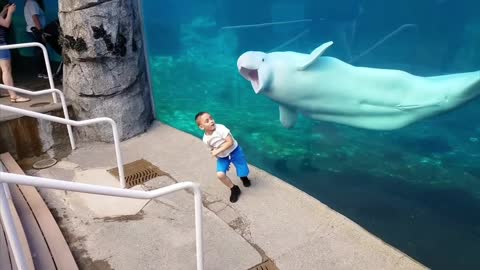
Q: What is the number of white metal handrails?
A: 4